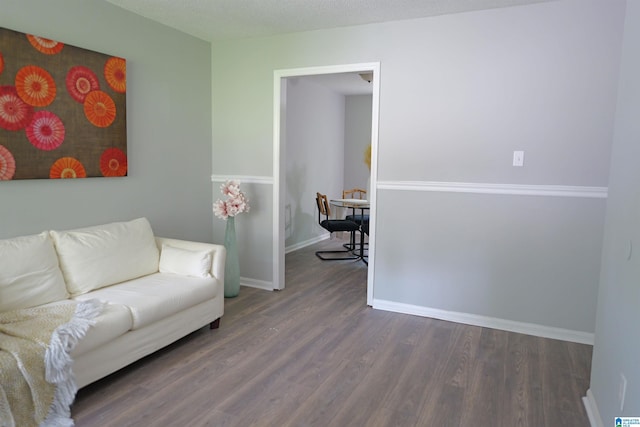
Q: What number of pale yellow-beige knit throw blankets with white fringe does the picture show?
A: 1